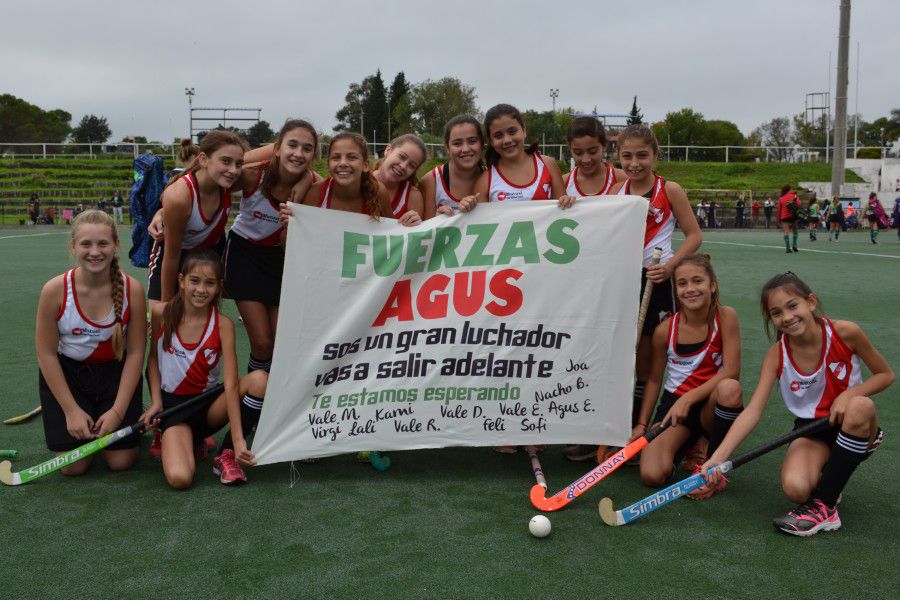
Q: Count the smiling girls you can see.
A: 12